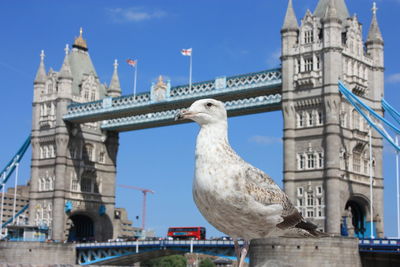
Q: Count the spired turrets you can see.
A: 6